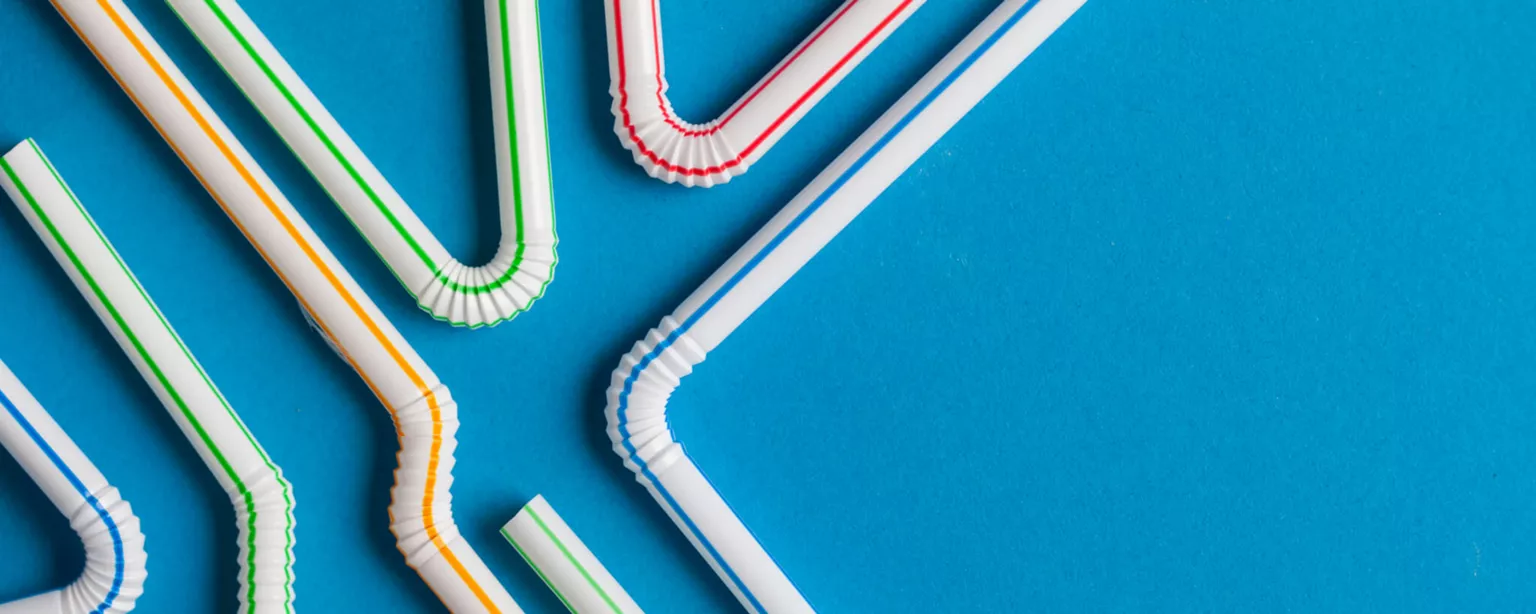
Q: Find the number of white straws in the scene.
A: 7